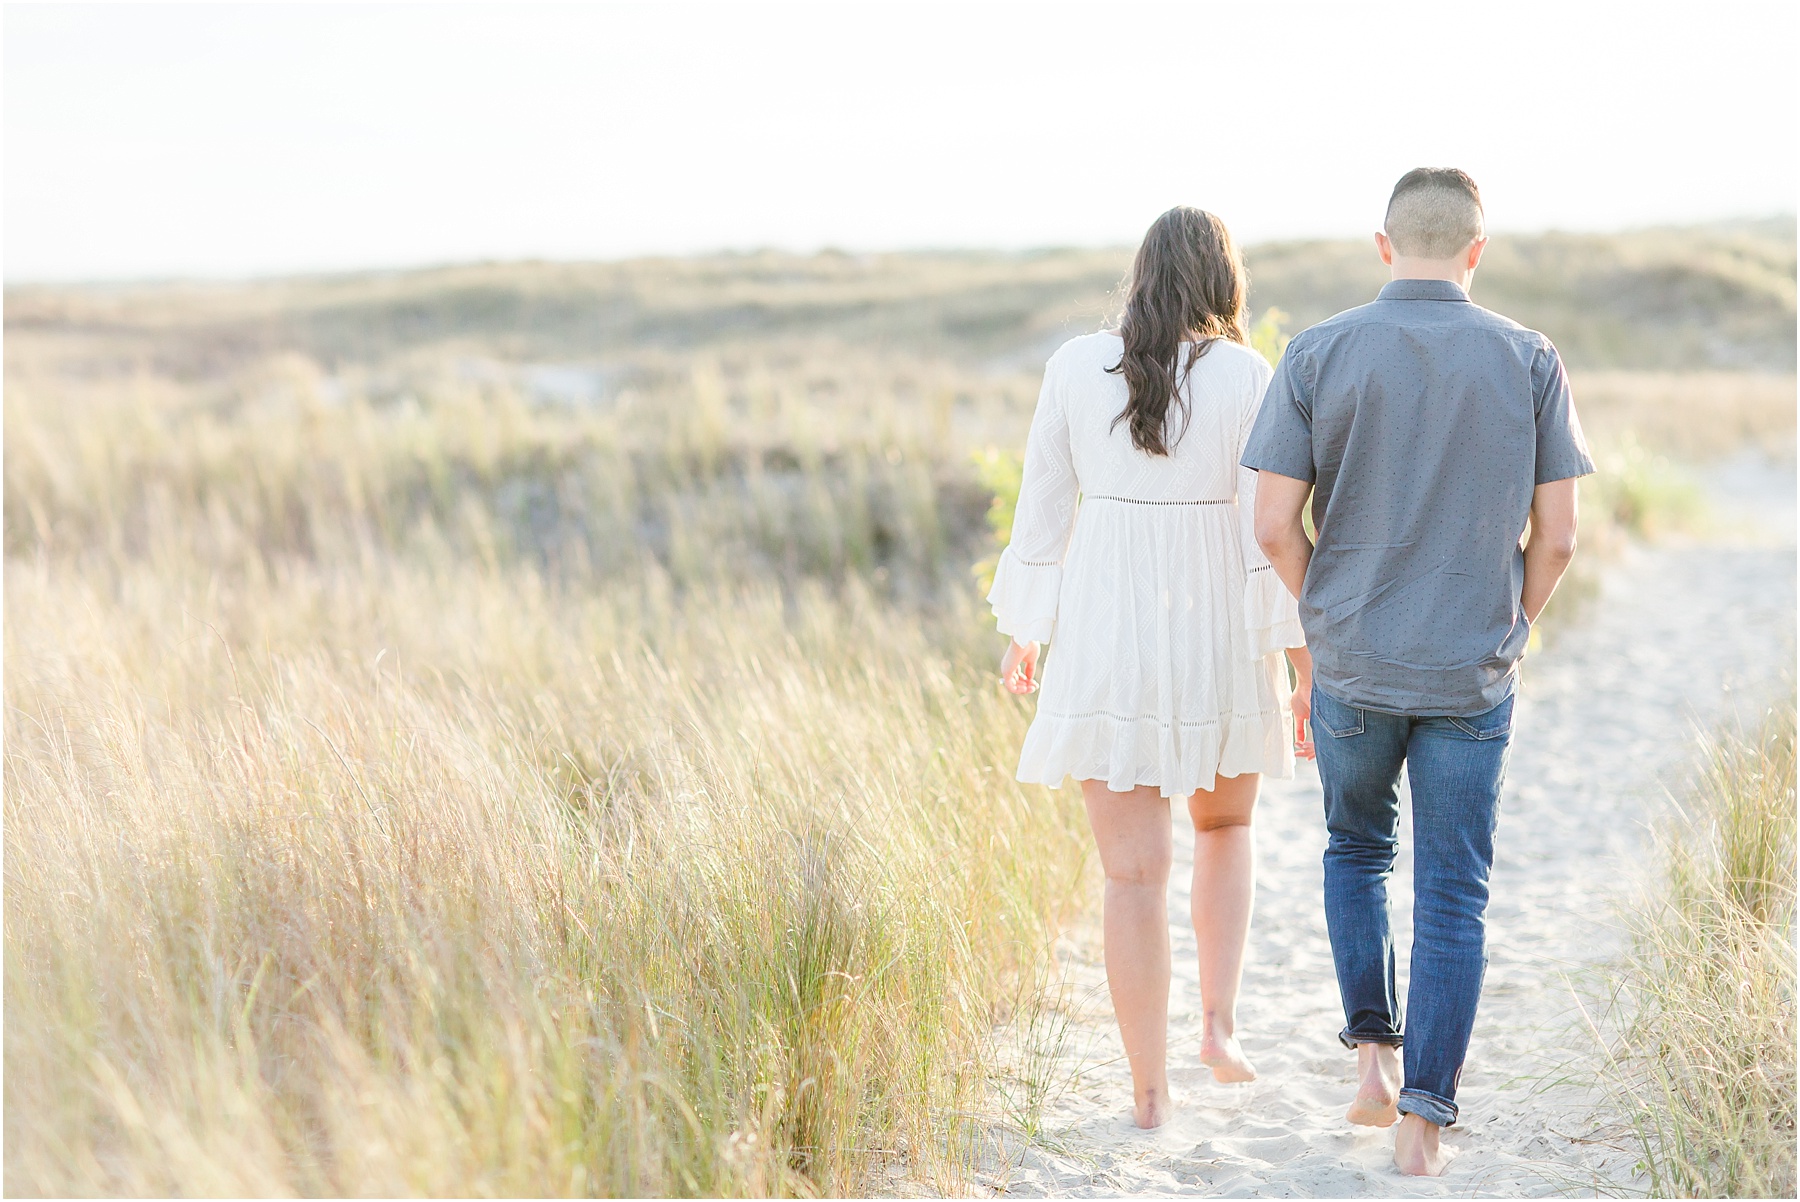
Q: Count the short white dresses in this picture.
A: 1